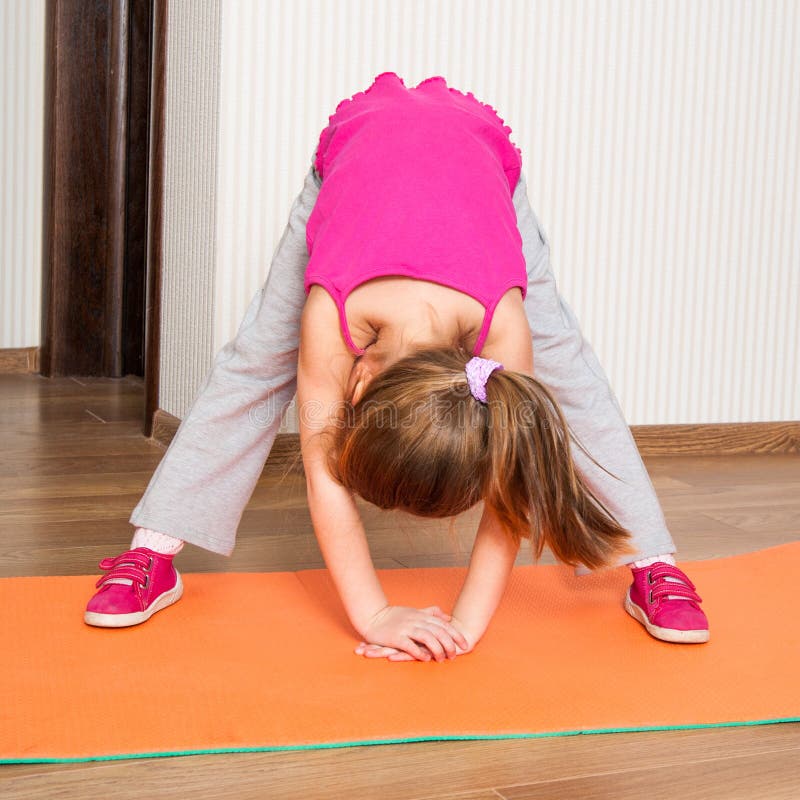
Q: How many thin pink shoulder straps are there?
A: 2